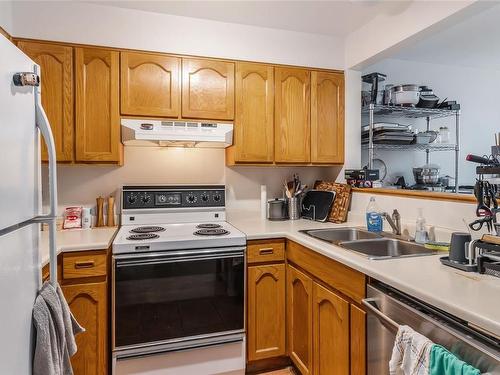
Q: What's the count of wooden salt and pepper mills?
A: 2